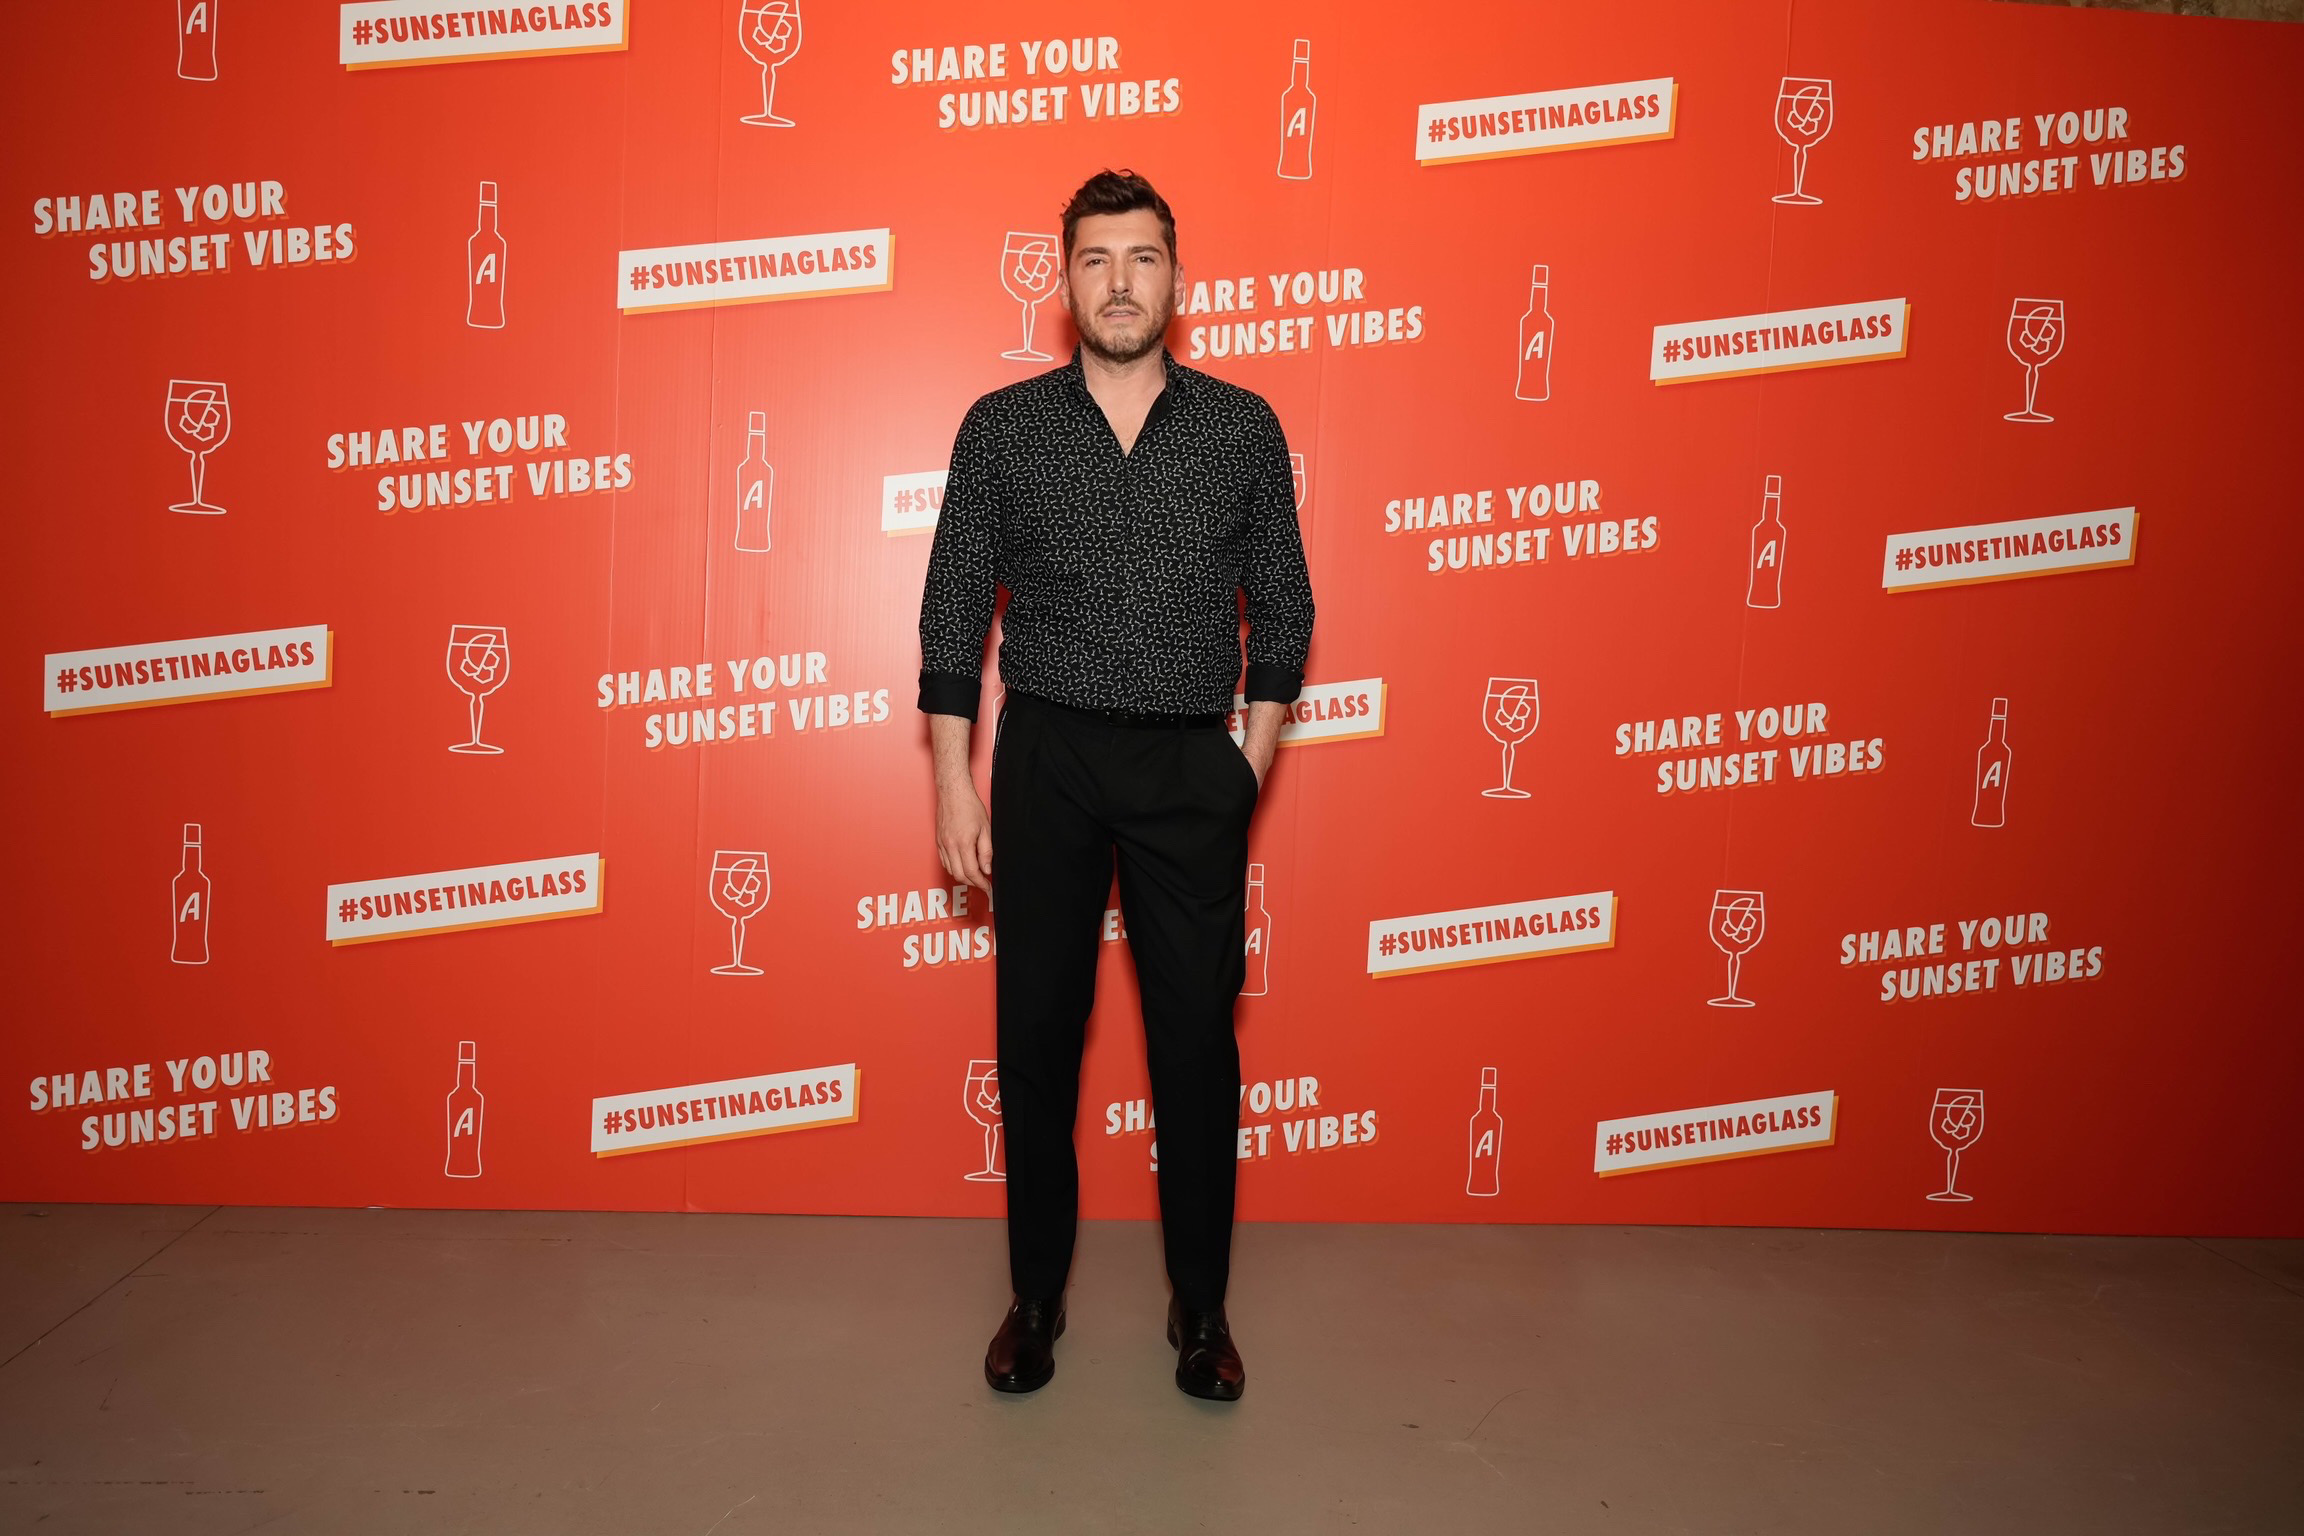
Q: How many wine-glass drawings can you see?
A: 12